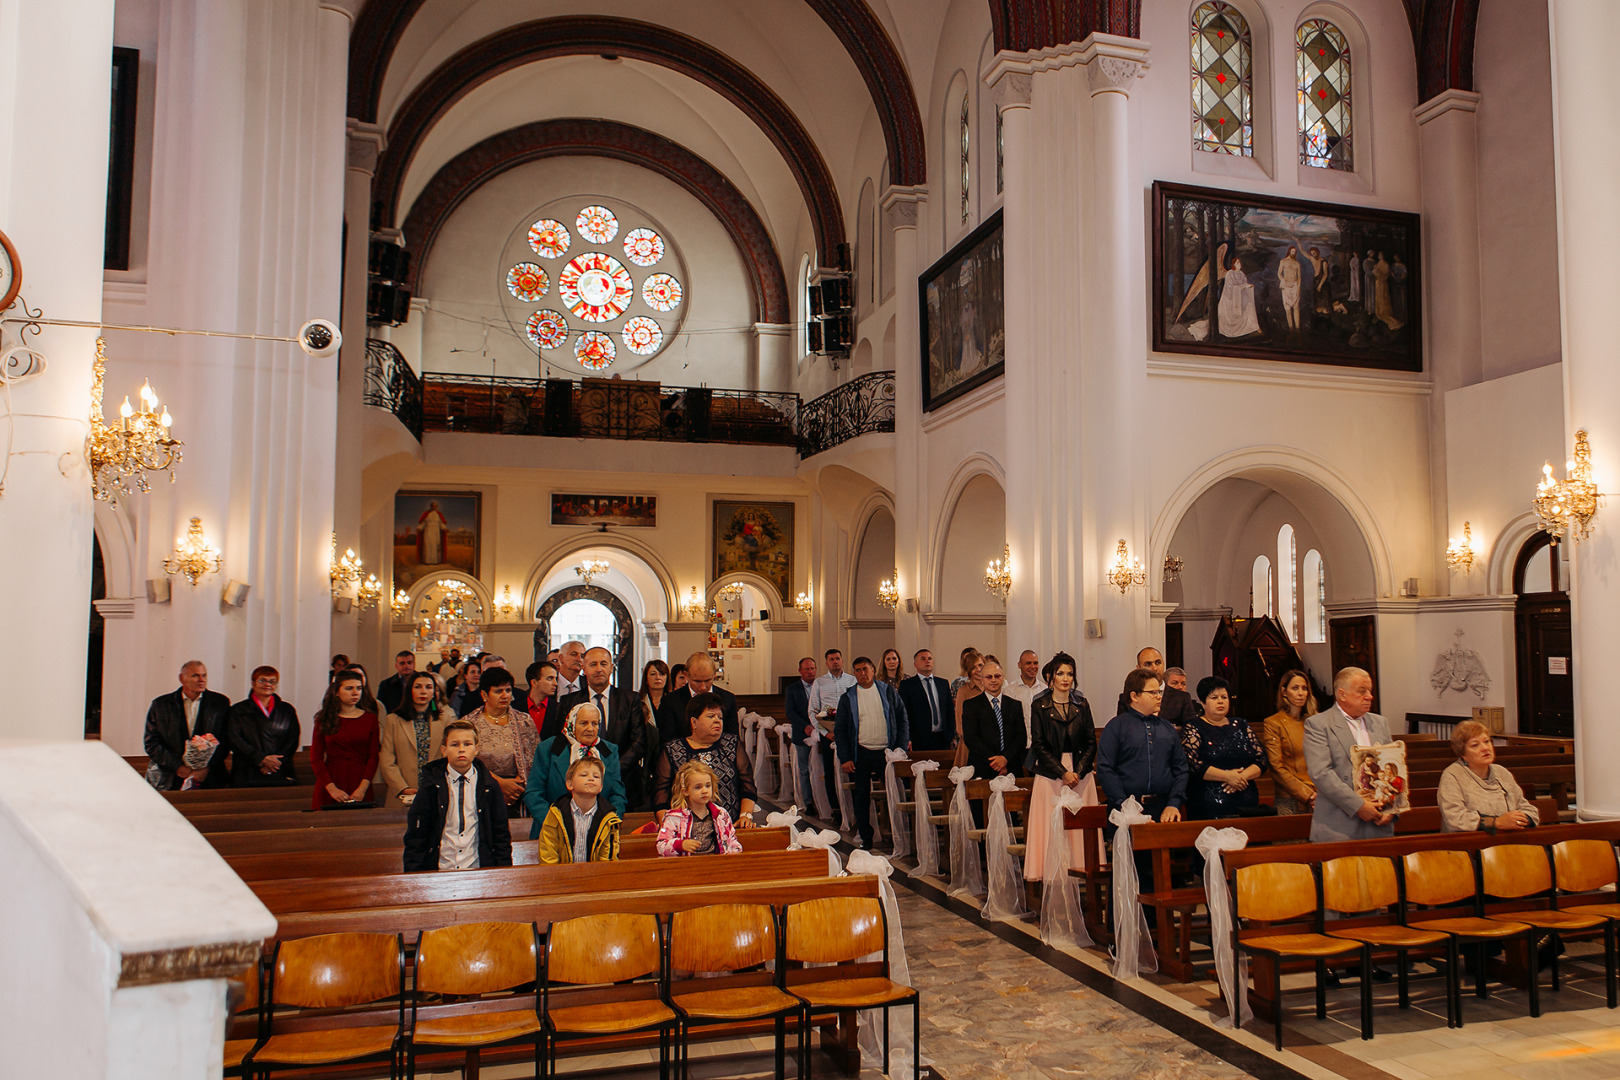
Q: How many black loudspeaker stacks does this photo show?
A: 2